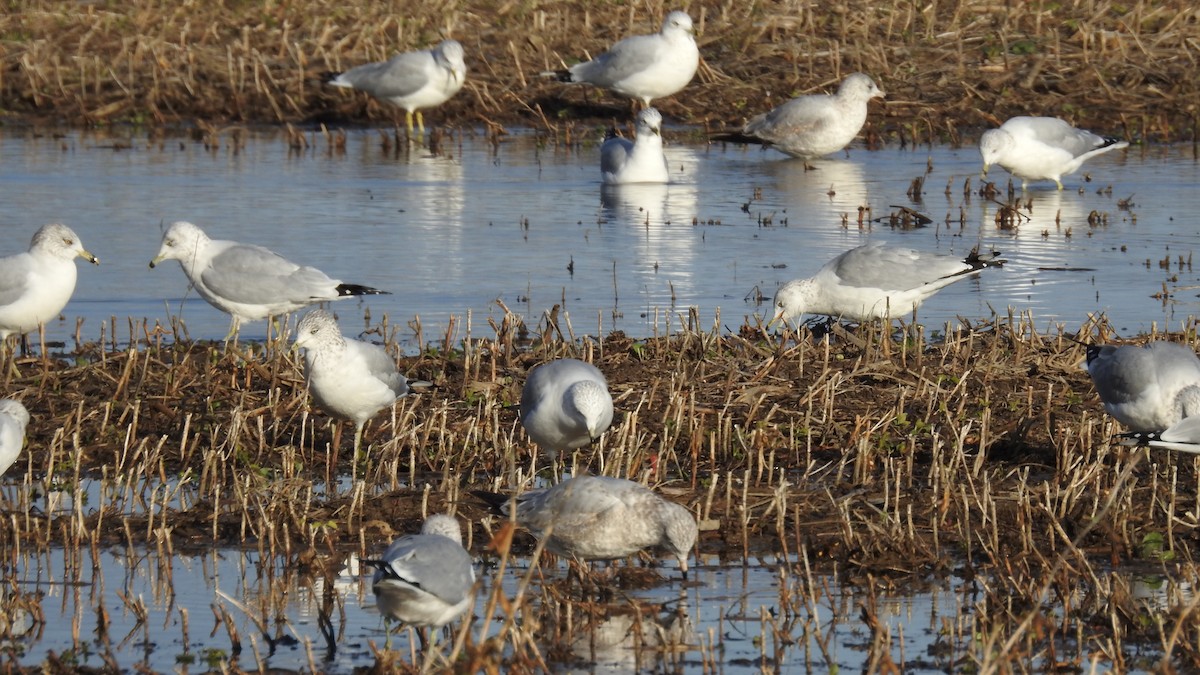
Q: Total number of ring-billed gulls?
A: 15